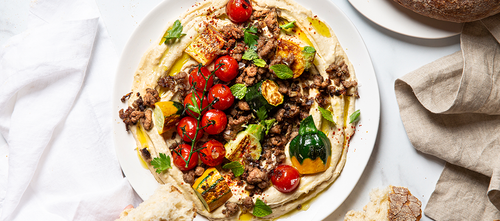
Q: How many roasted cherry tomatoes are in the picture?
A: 10